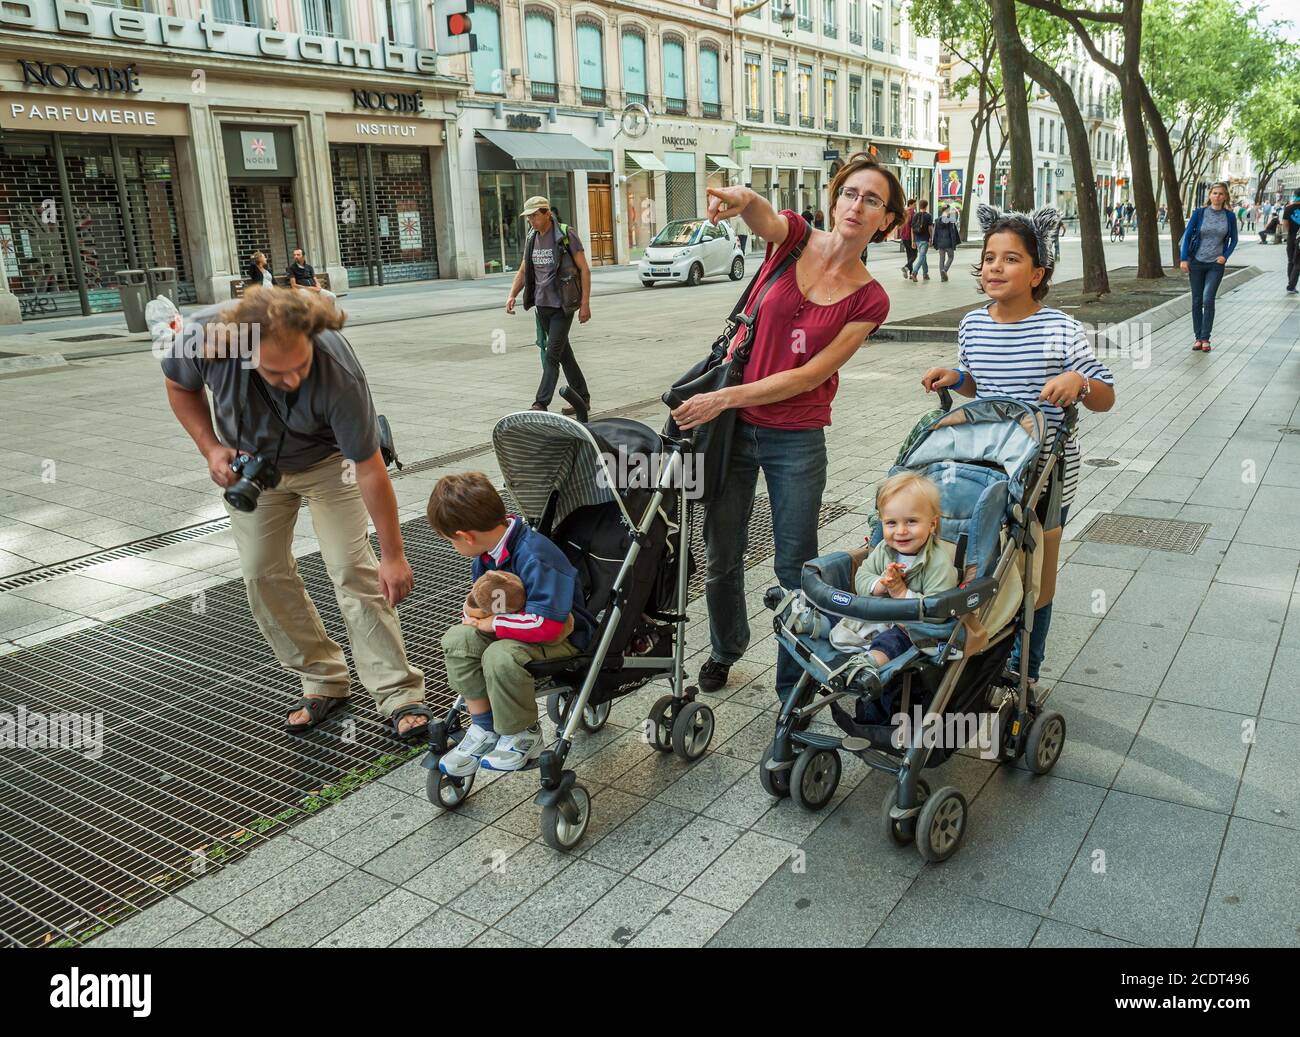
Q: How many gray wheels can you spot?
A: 12